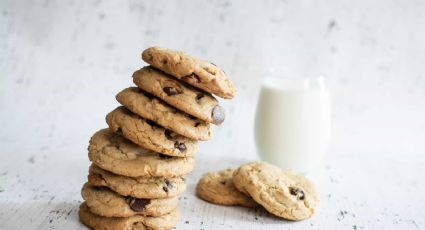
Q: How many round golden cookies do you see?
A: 10